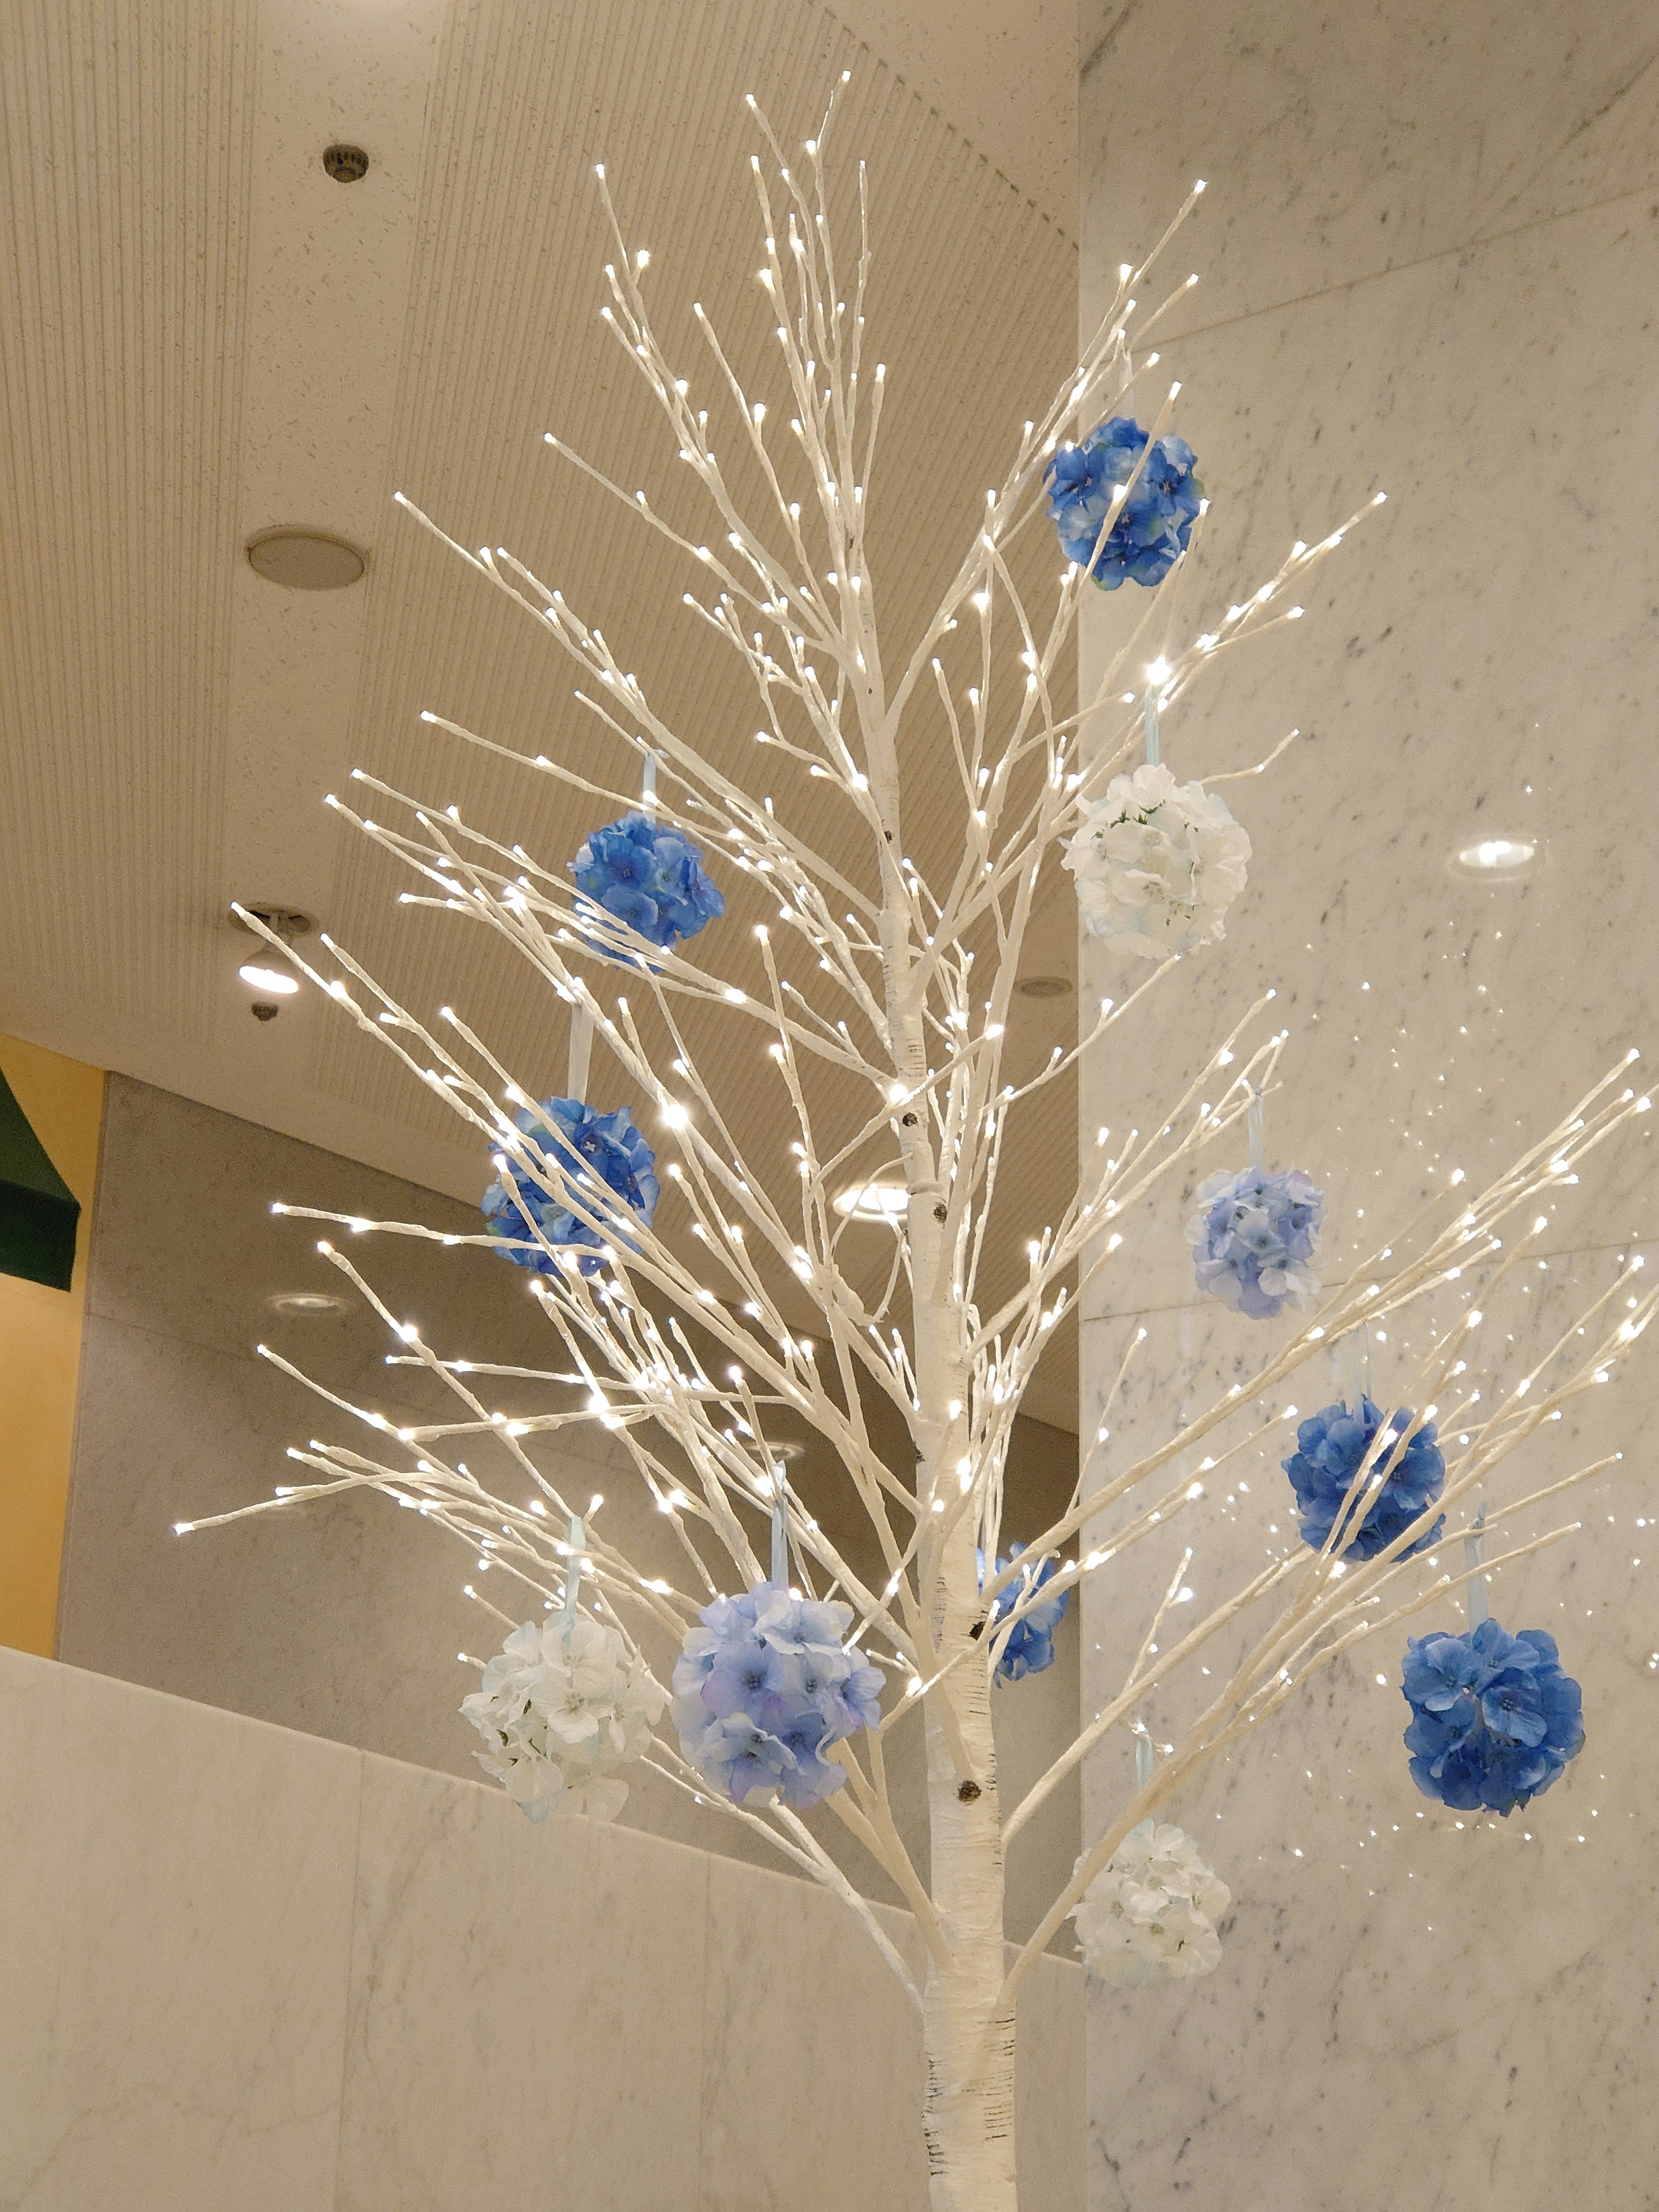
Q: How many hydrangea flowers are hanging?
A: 11